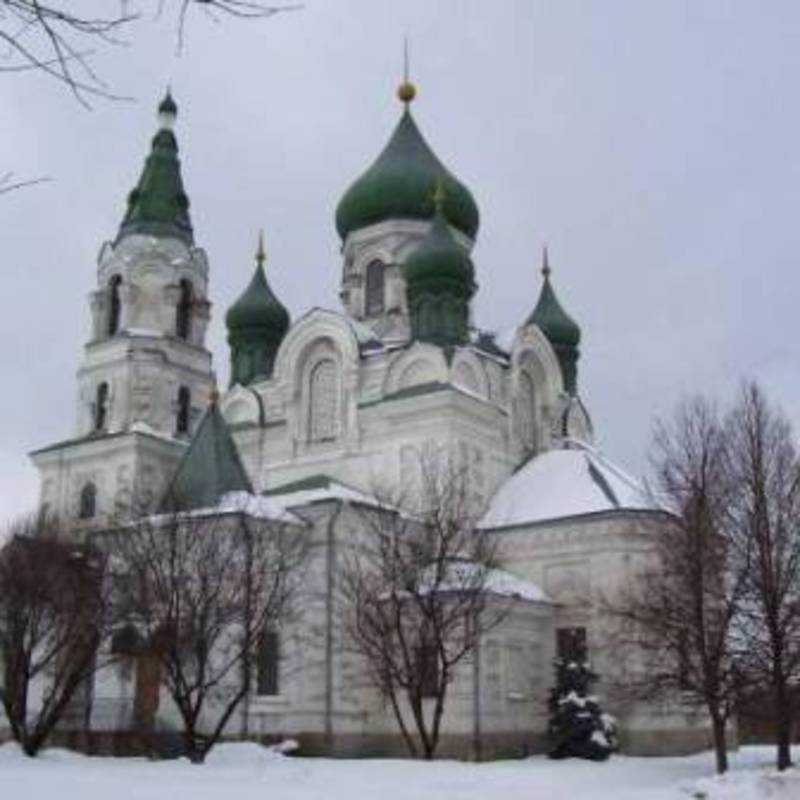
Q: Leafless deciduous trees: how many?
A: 5